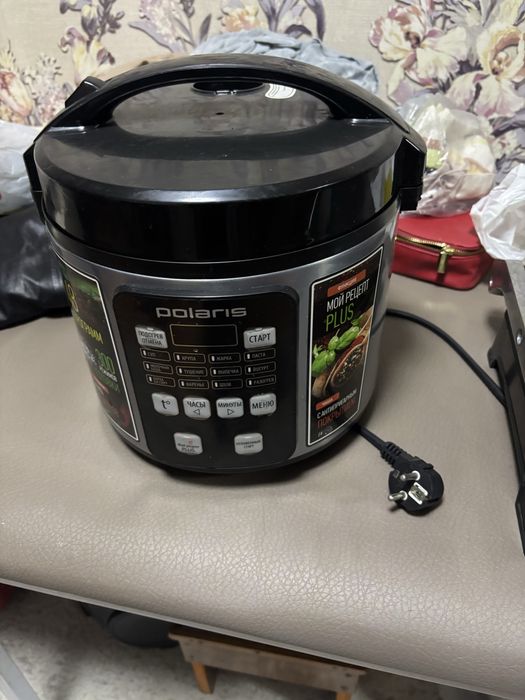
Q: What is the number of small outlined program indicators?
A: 12